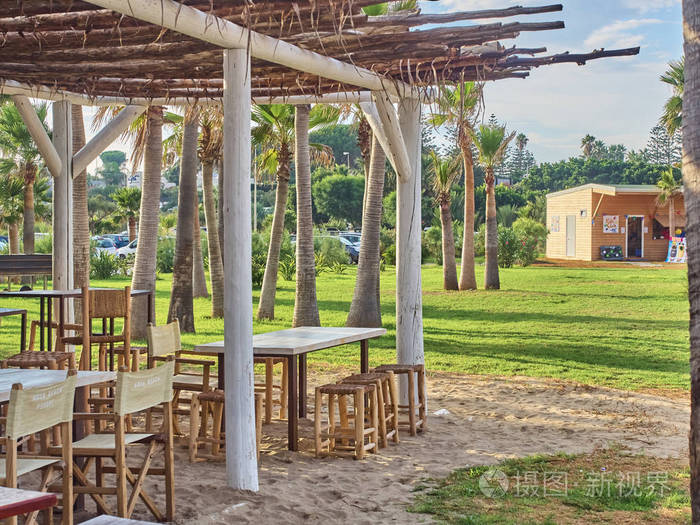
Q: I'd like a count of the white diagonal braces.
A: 4